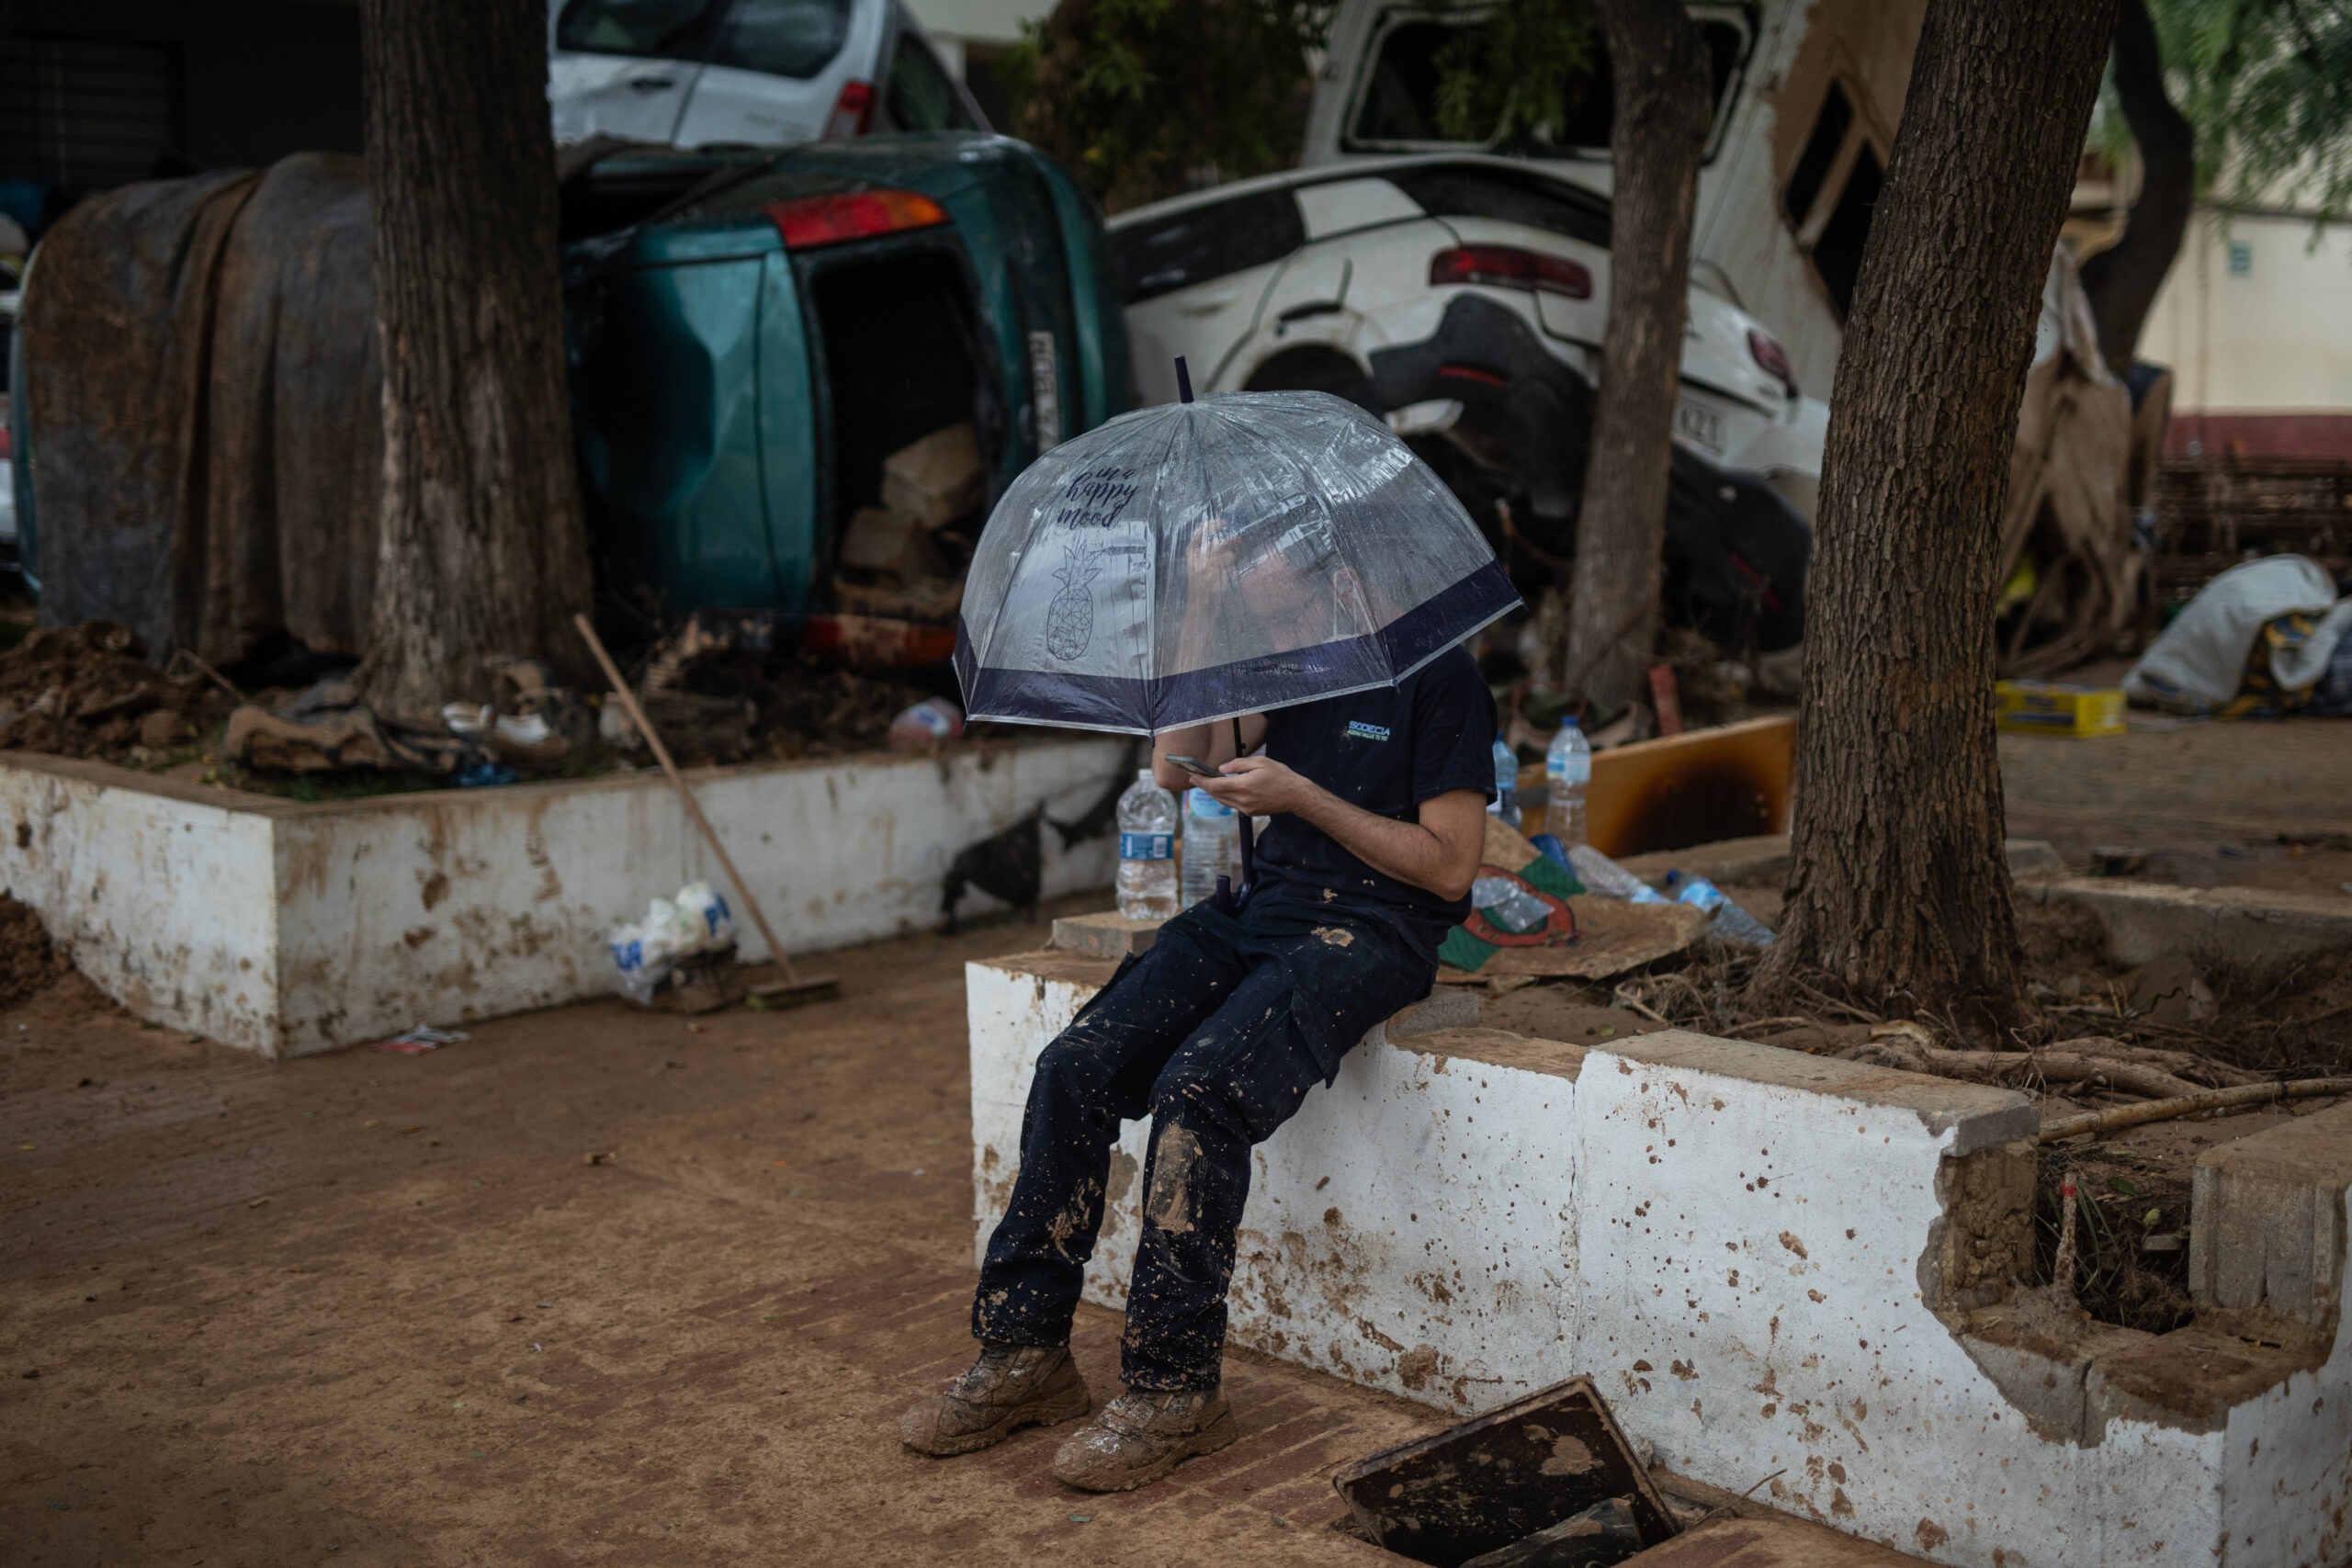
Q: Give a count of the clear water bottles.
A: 6